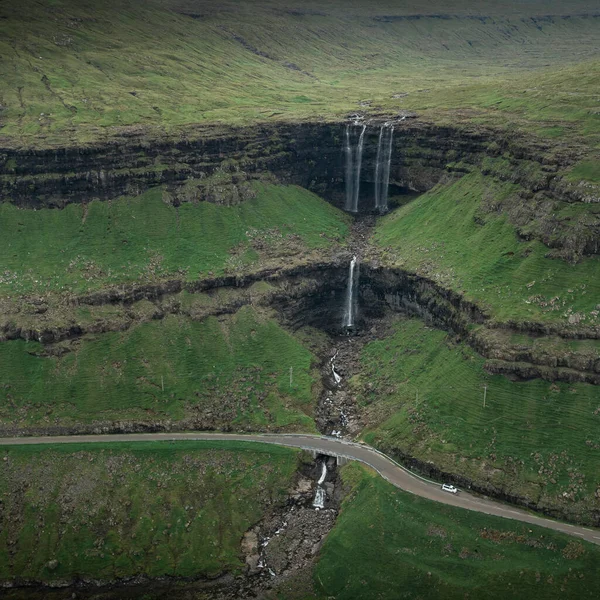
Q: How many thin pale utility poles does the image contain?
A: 4